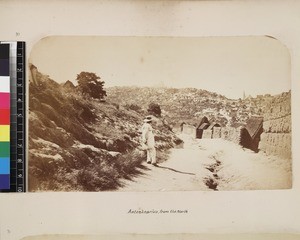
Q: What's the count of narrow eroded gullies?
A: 1